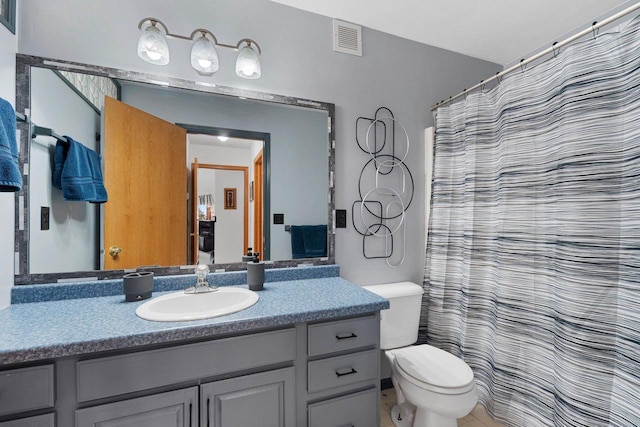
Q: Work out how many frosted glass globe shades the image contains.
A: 3